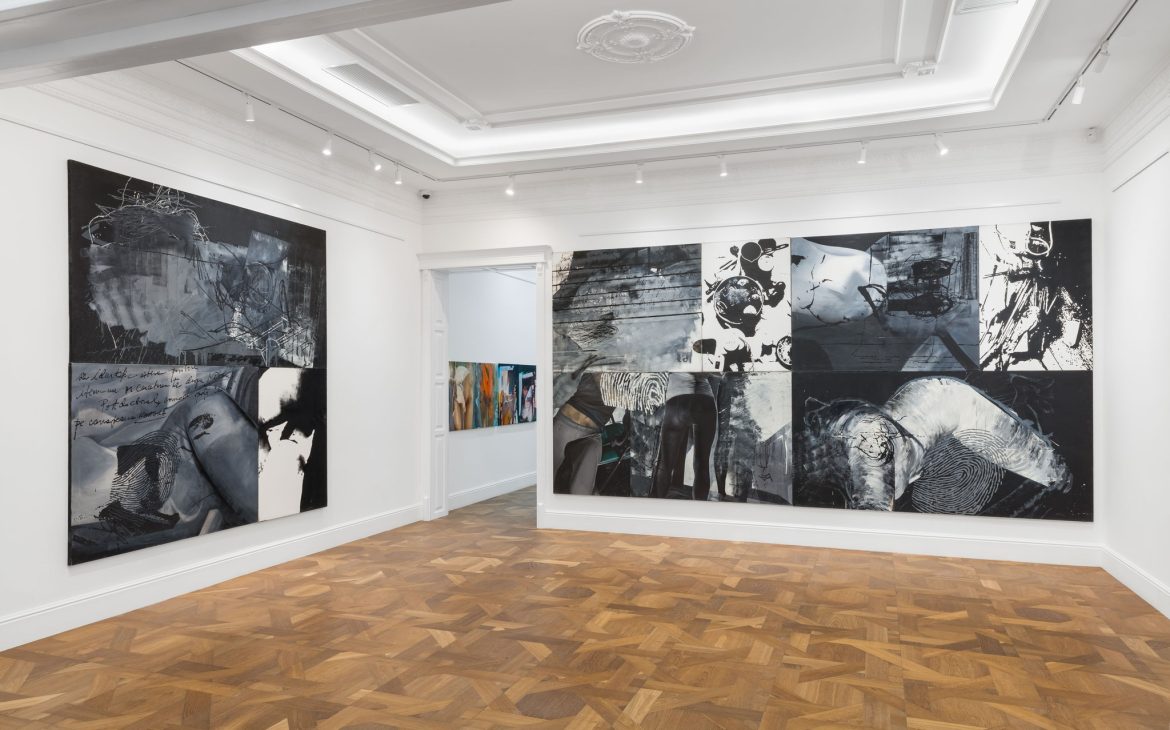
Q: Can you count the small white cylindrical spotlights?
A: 11